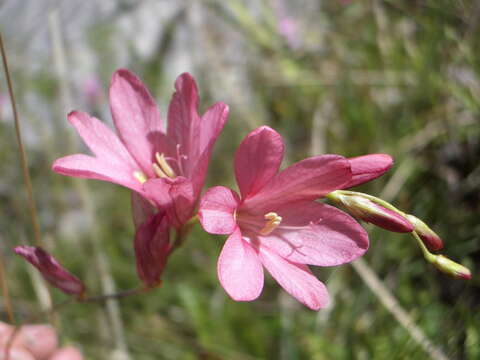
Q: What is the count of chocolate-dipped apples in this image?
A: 0